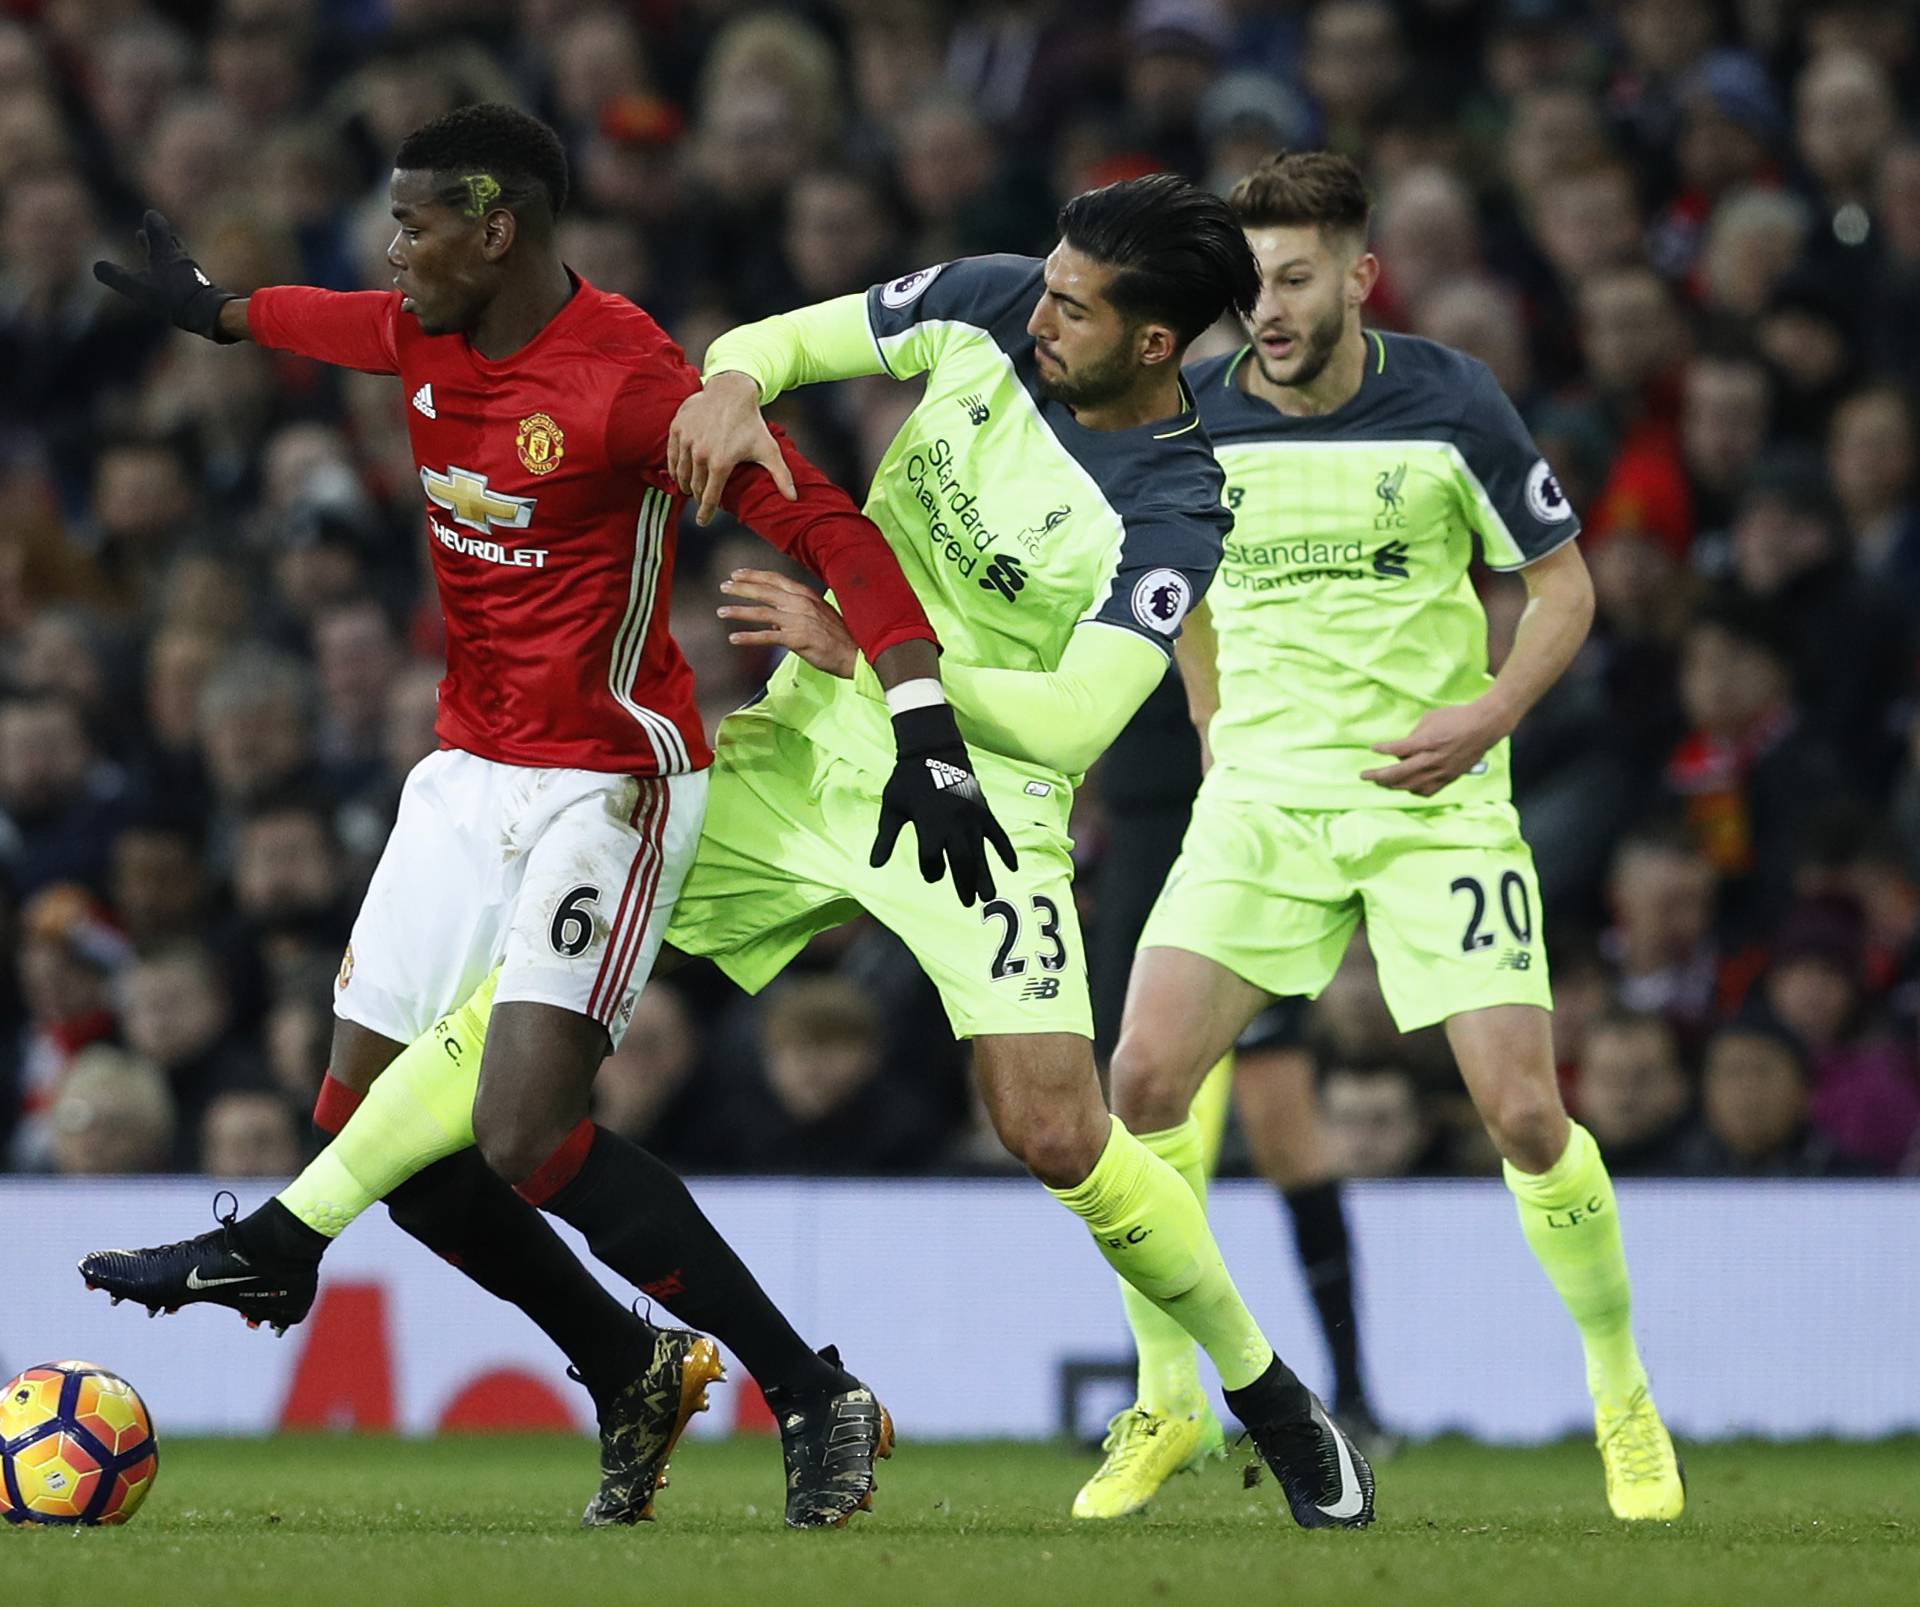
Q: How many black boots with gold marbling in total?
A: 2